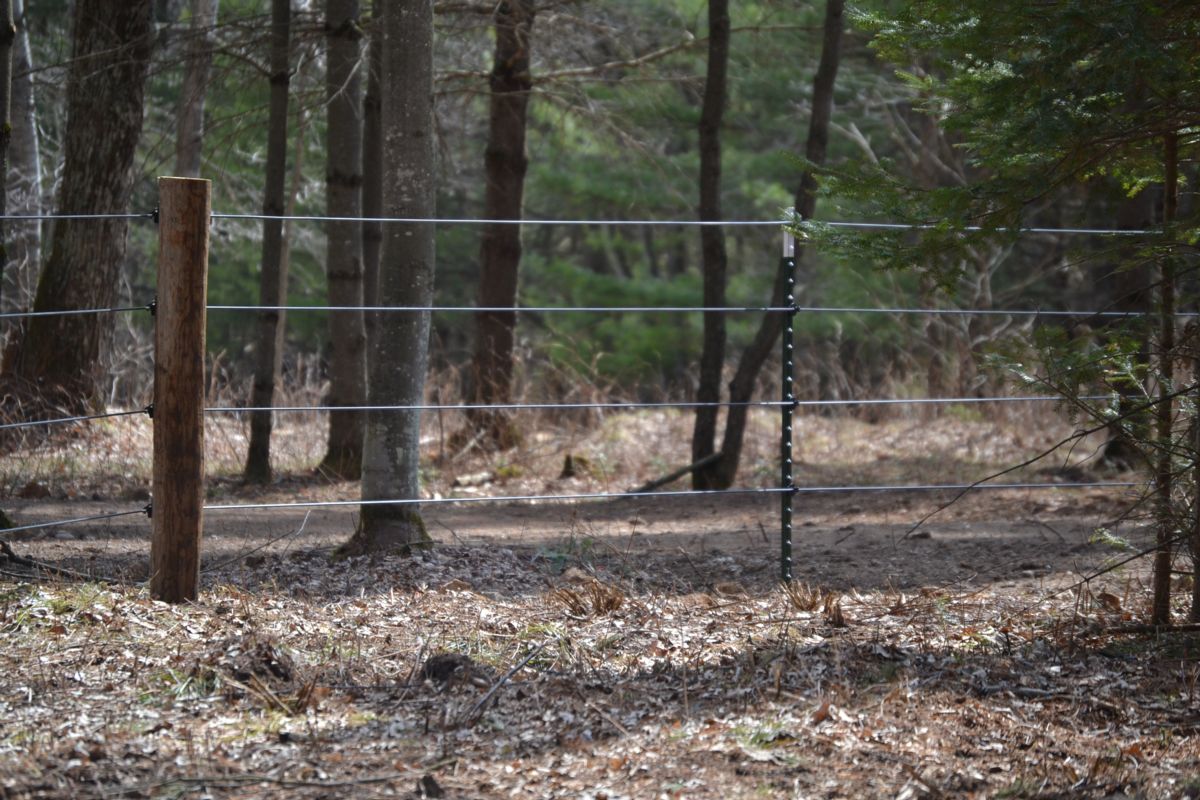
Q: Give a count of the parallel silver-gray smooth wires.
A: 4